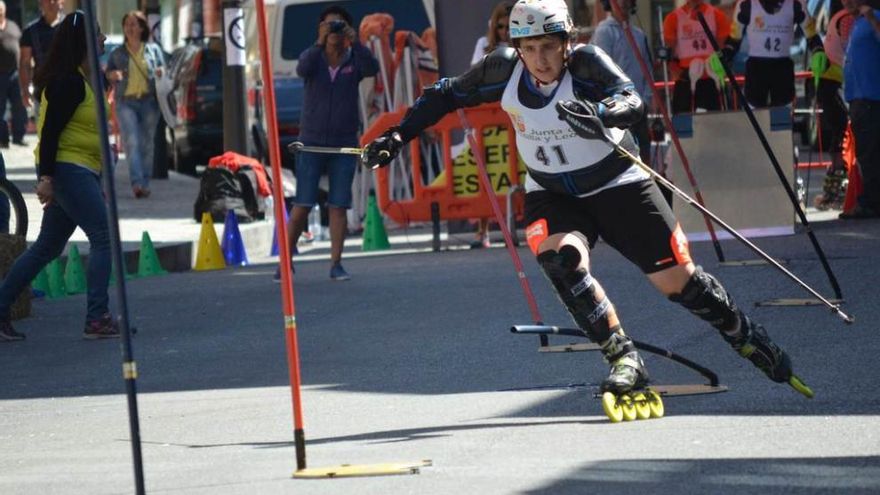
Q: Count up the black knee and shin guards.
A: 2